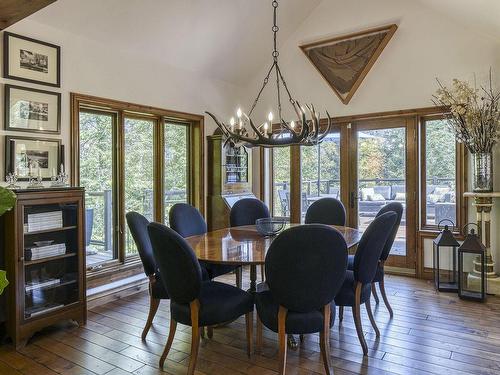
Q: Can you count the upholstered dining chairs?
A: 8